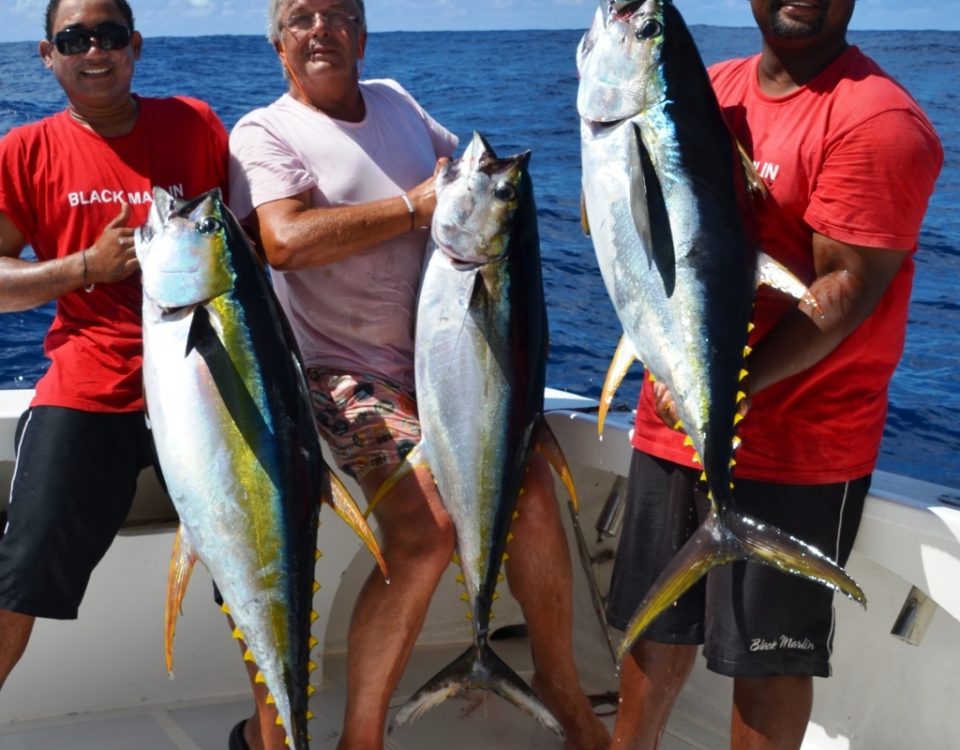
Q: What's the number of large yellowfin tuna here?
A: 3